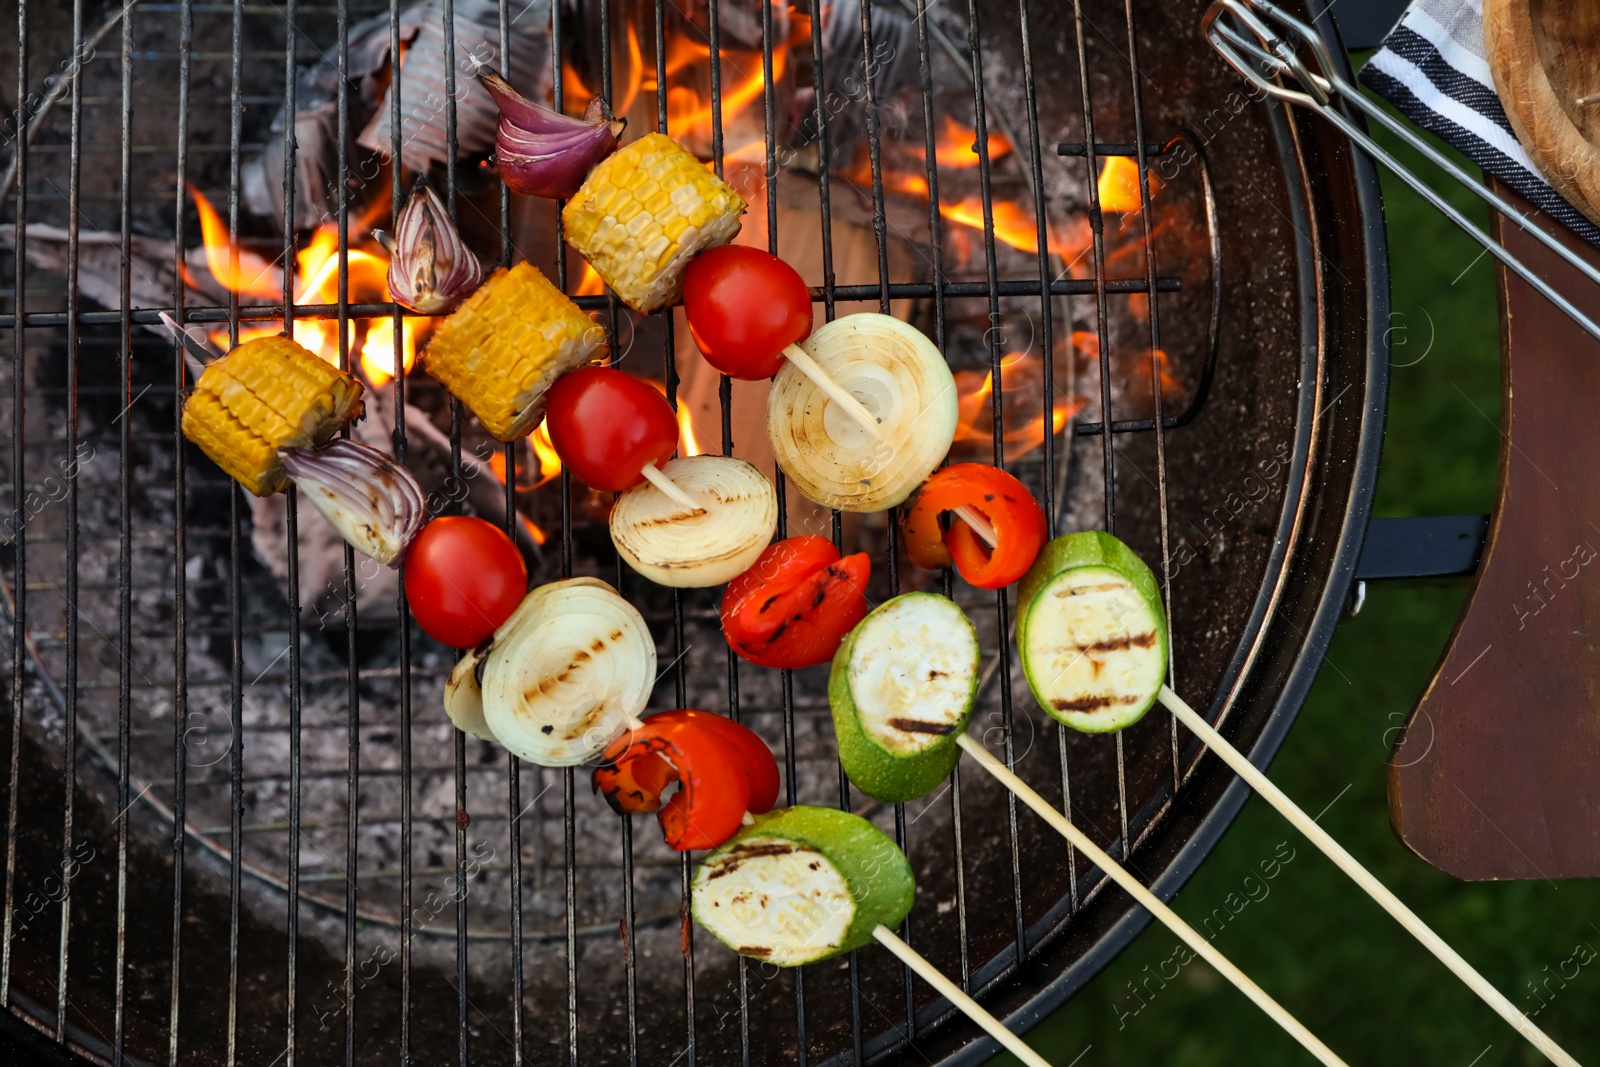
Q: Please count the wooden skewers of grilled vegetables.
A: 3